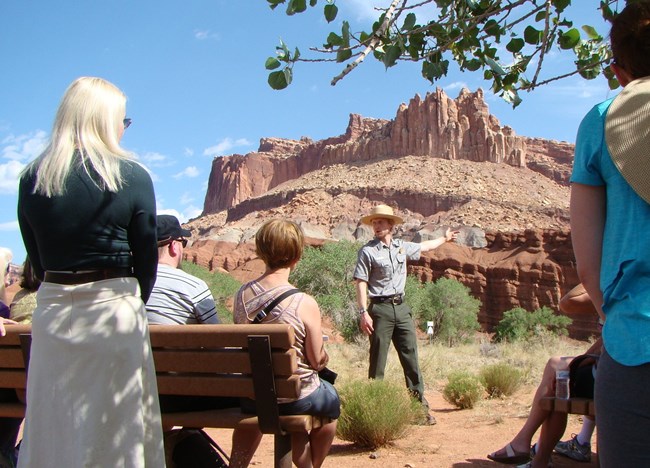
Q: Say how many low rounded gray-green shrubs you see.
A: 3